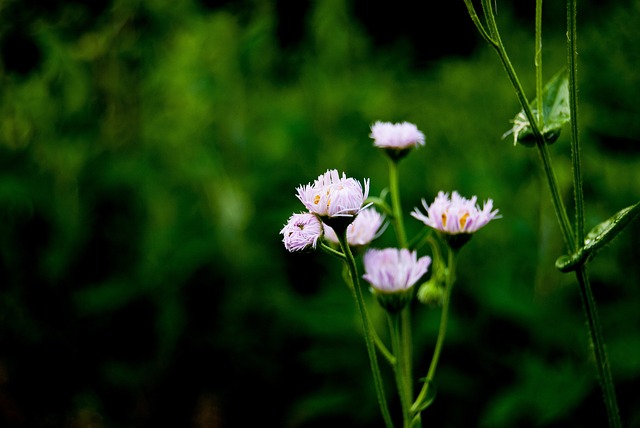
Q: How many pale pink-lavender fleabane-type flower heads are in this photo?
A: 6